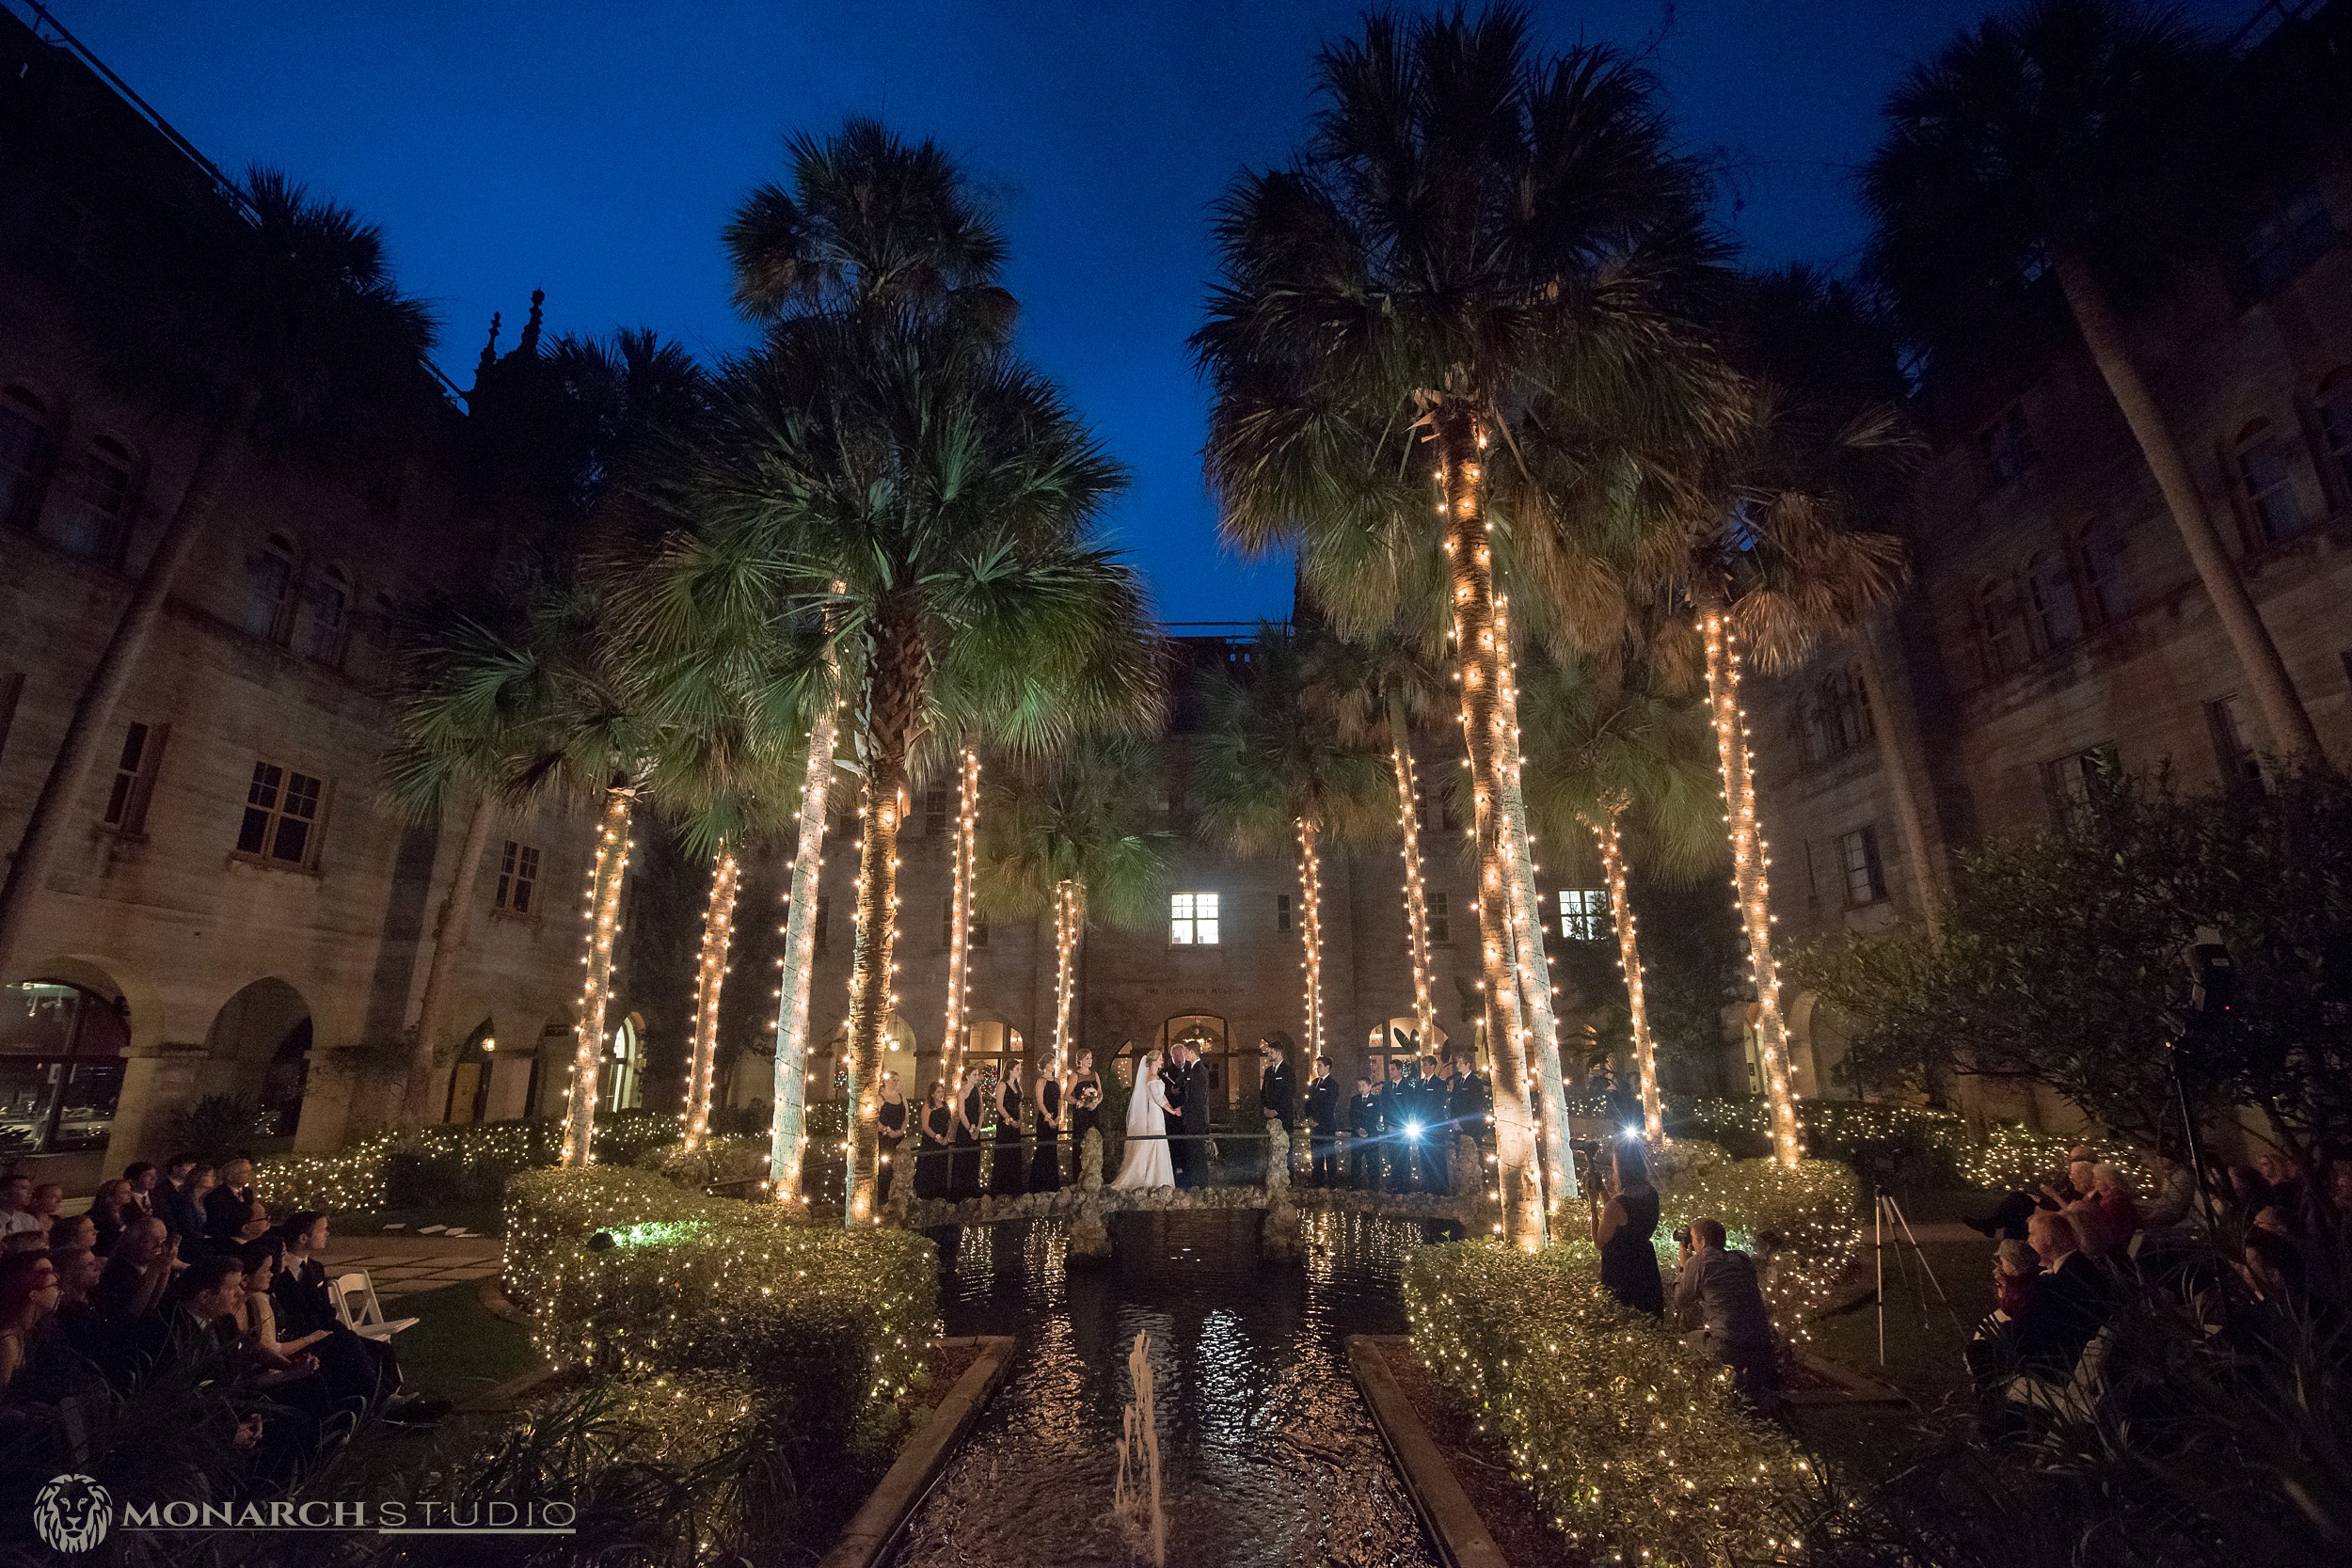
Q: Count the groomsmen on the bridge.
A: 6